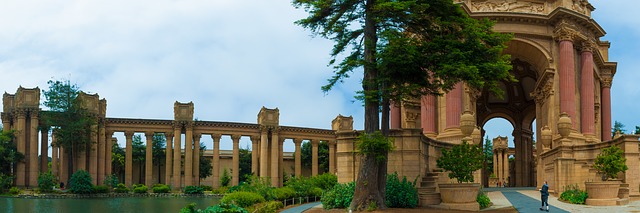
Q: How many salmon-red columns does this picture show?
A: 6